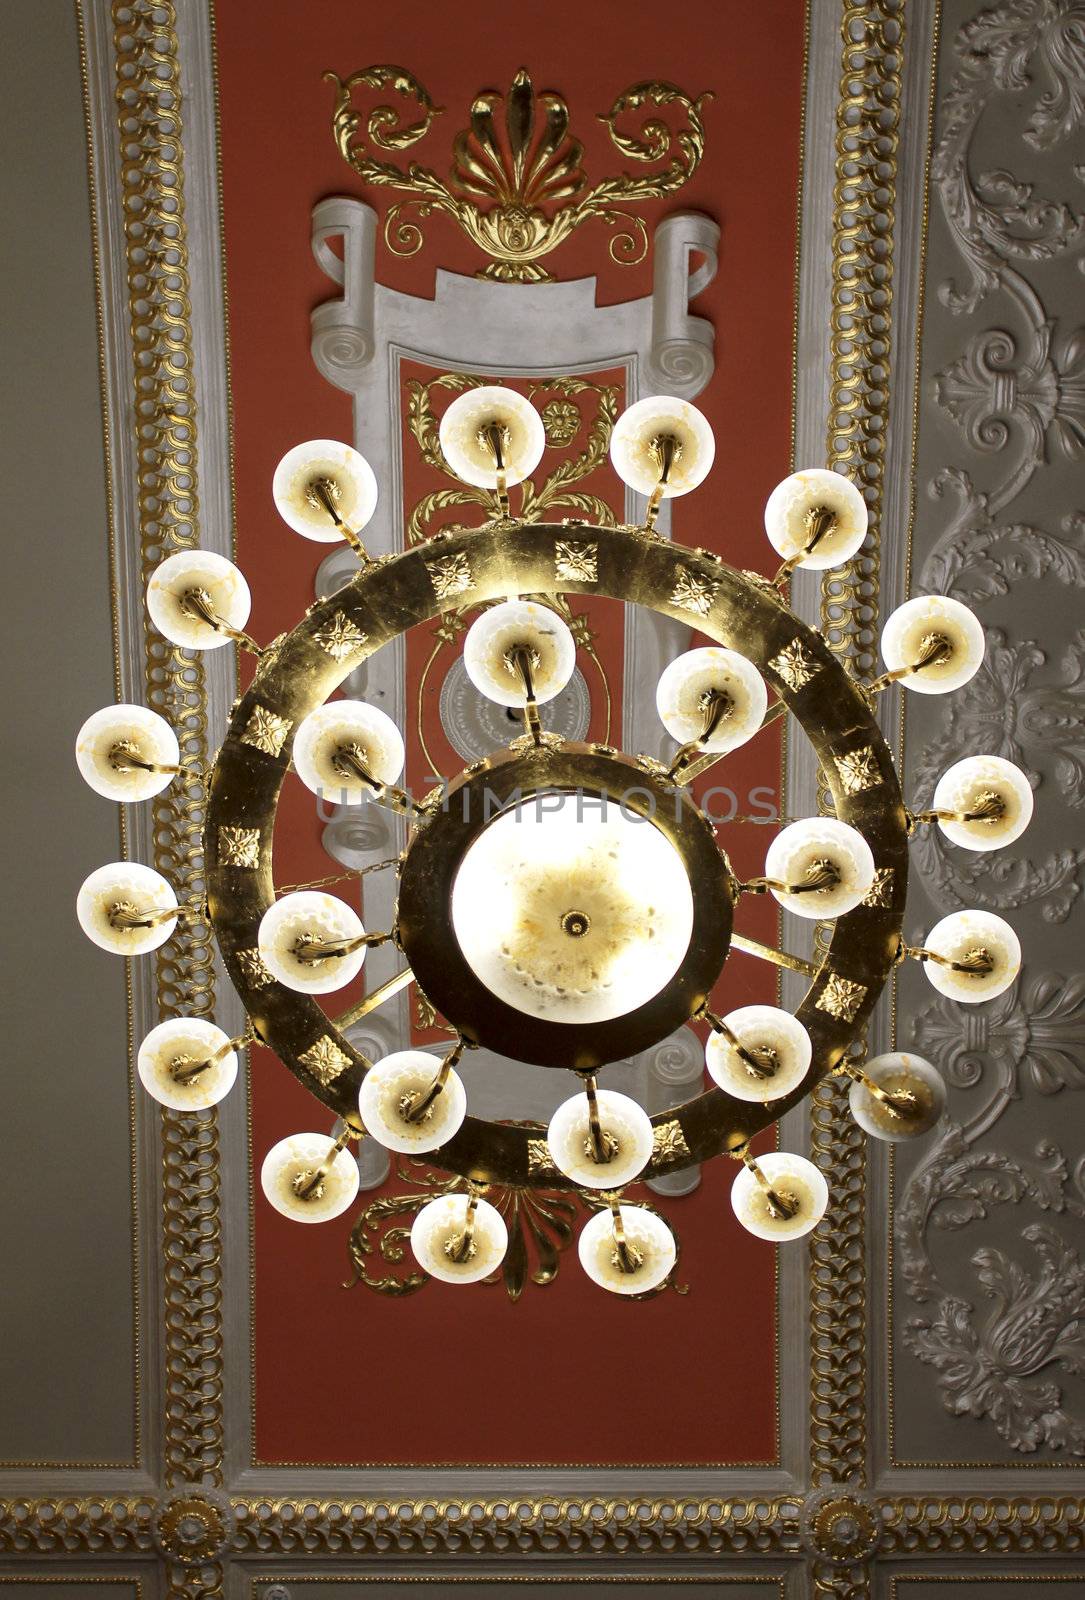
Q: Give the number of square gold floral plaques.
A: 14